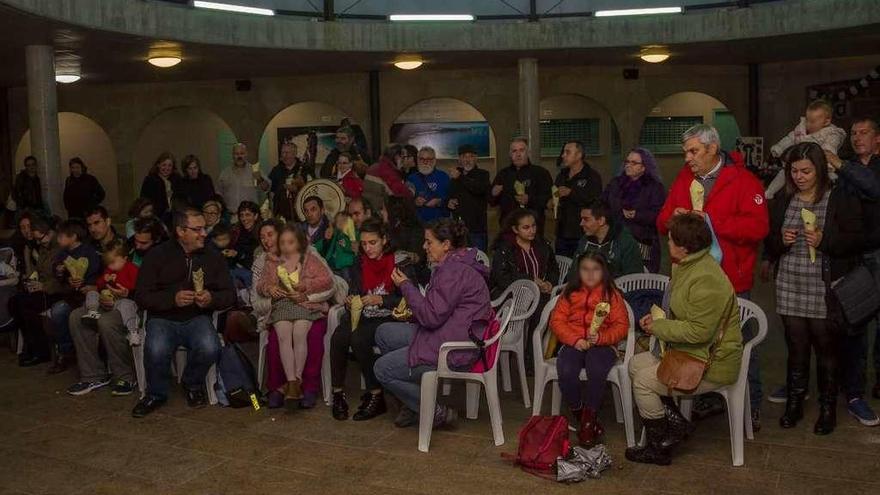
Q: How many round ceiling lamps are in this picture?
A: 4